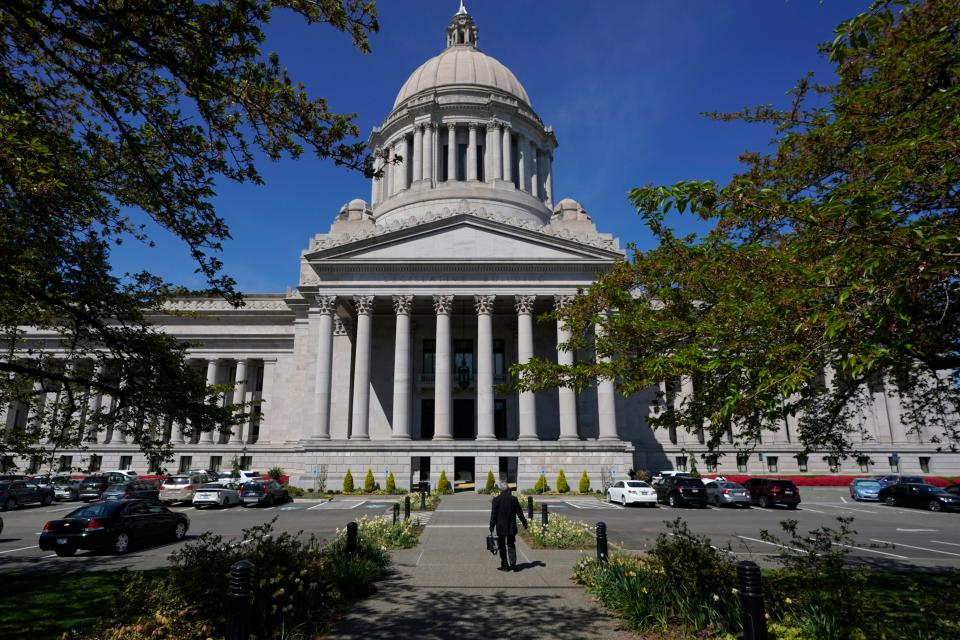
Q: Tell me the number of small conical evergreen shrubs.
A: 8